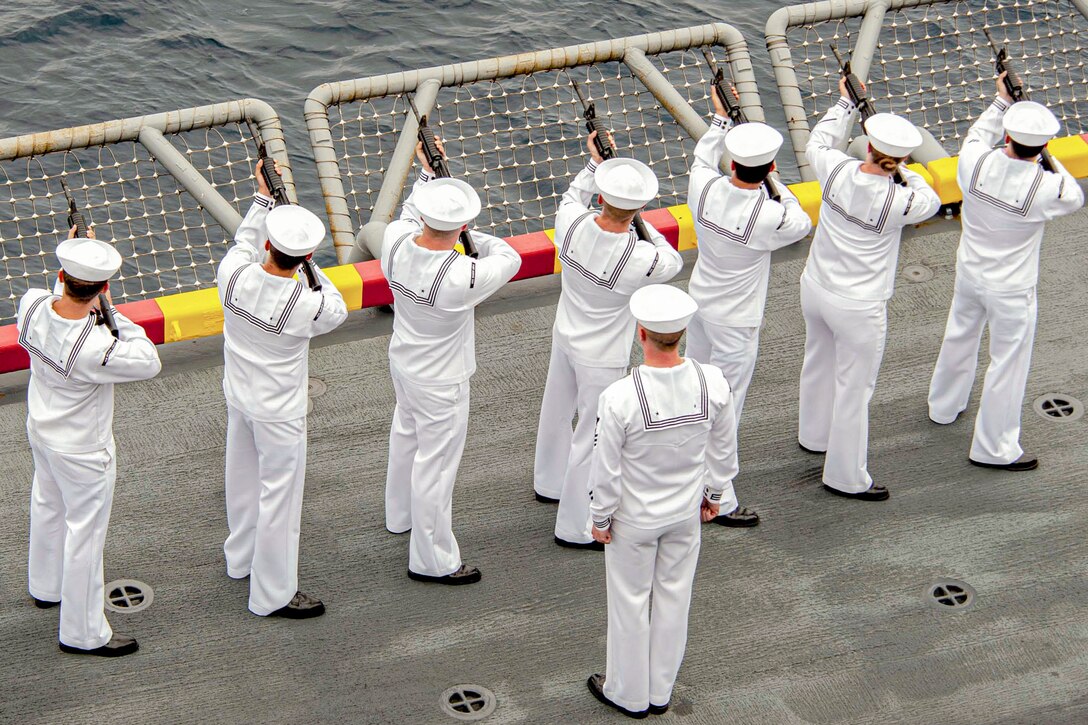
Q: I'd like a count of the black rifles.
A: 7